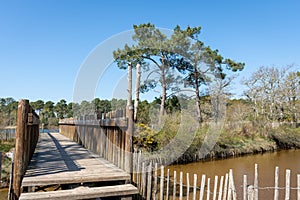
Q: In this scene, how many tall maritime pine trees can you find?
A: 2